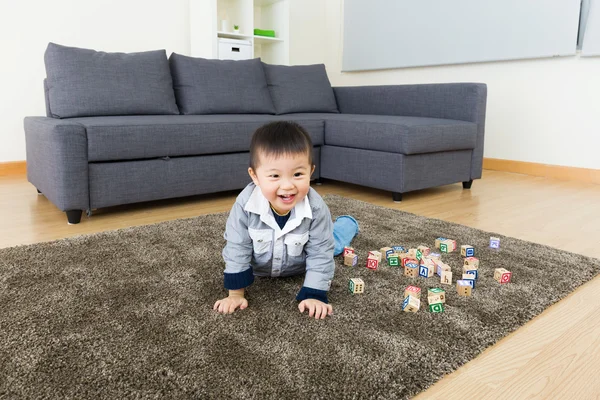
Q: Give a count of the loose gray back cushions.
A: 3